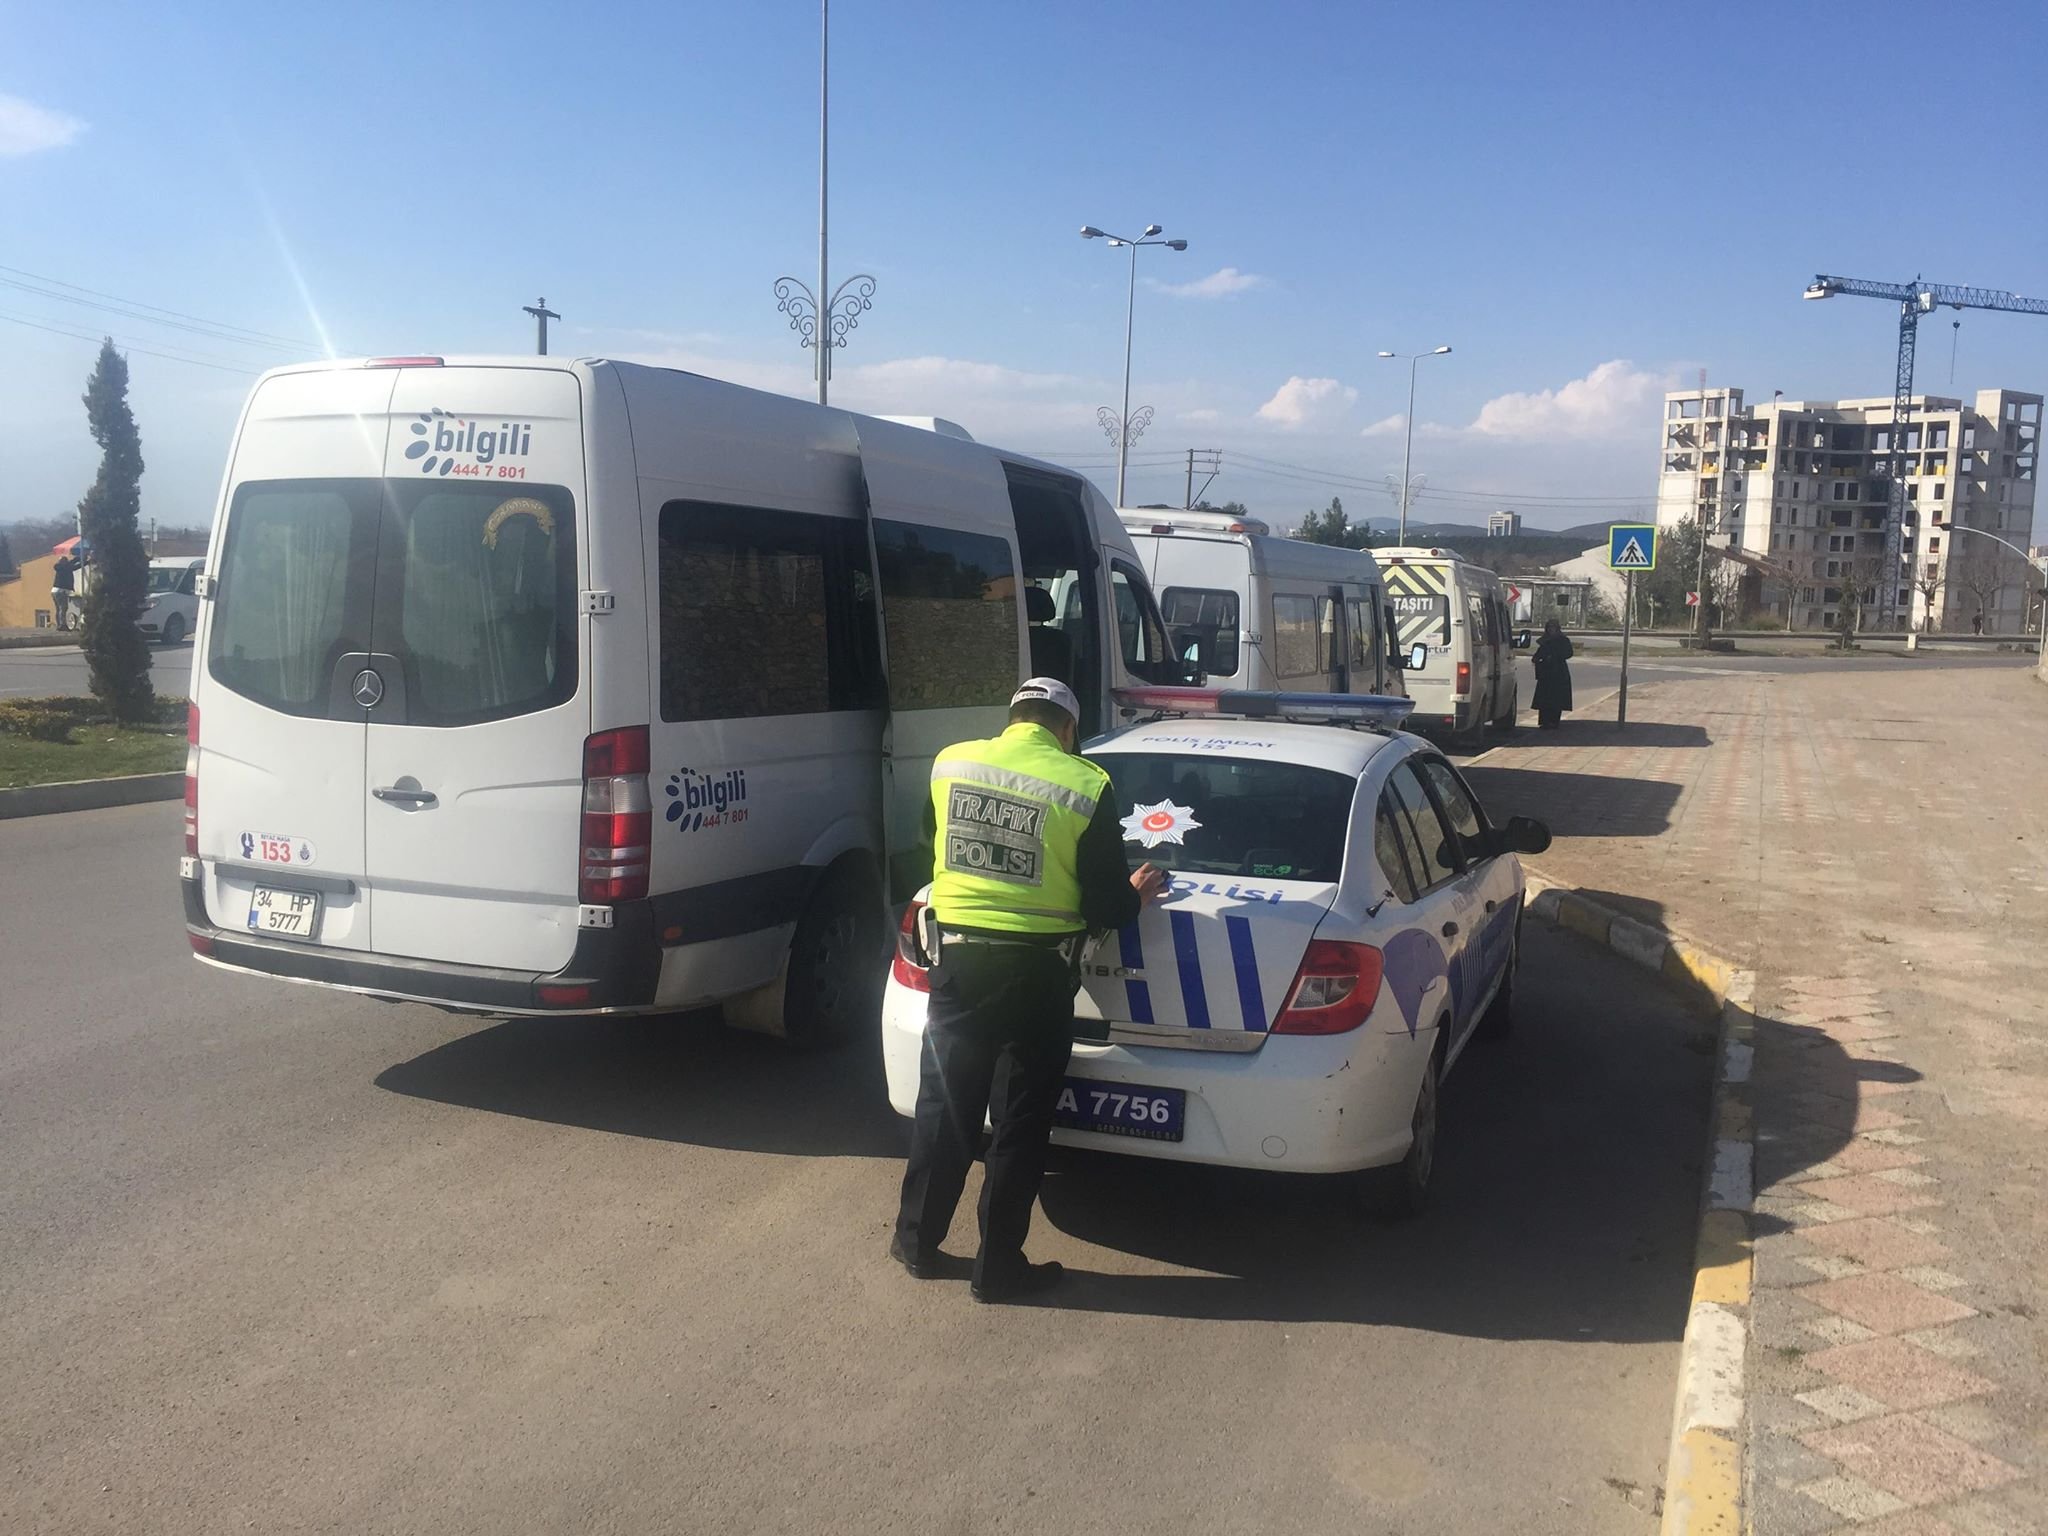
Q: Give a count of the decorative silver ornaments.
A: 3